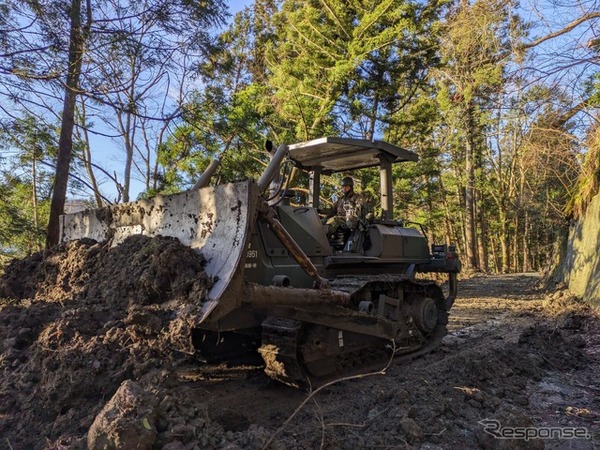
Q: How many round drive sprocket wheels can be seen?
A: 1